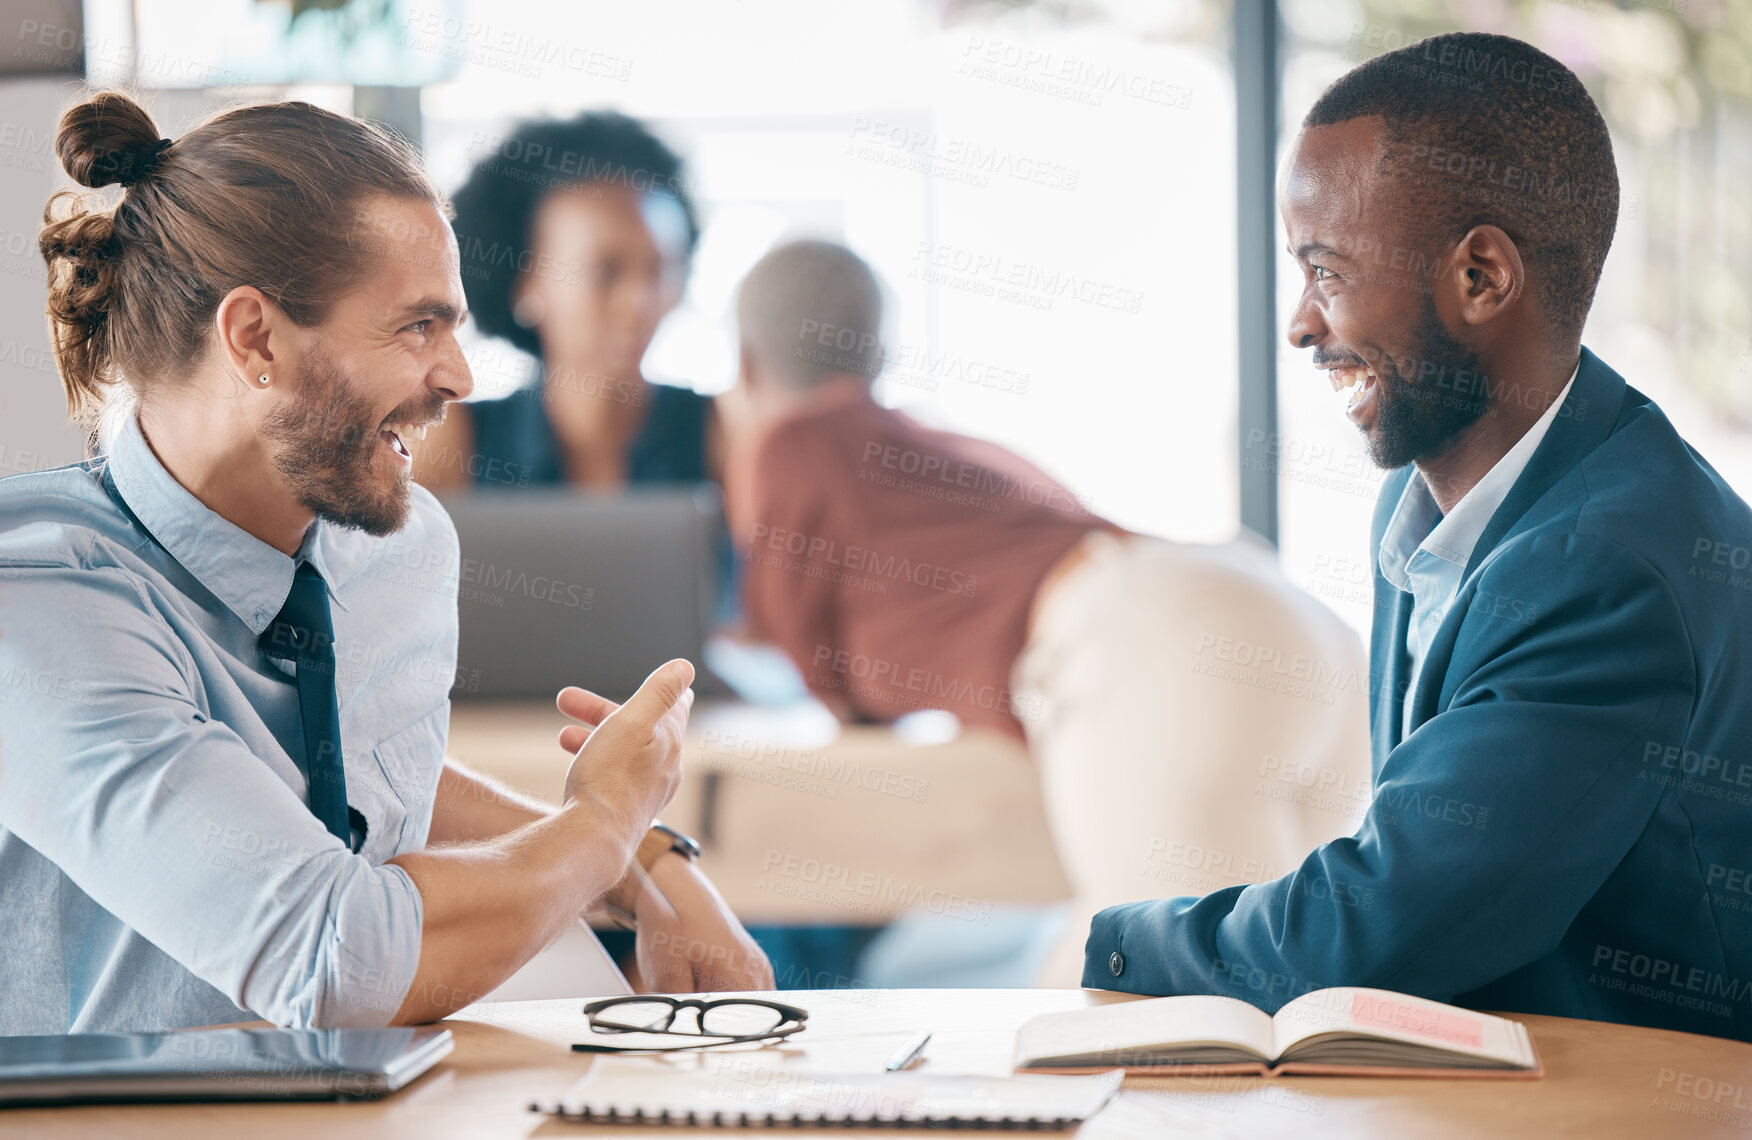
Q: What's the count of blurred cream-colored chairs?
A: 0